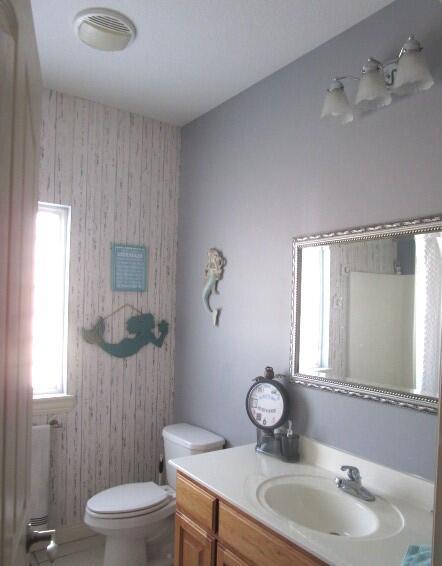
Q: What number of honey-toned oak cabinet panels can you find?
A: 4